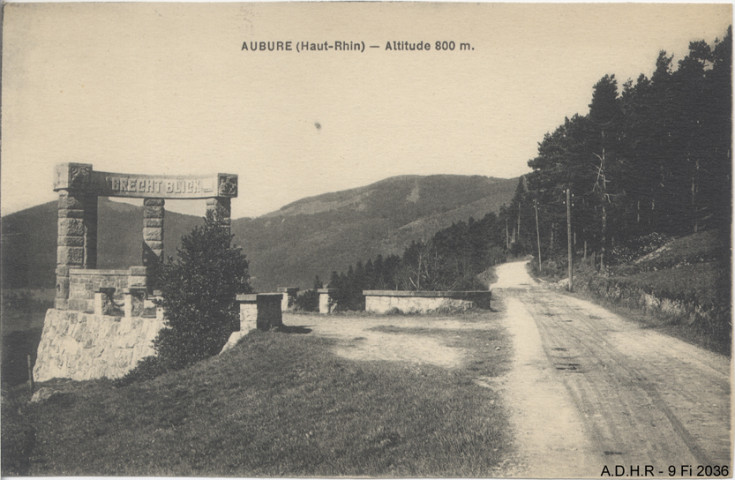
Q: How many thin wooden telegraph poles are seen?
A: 2